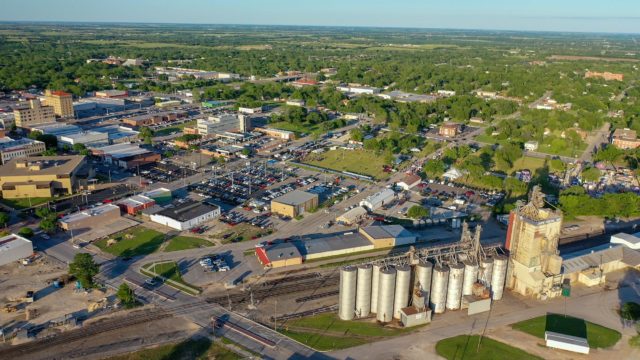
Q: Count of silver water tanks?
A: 11